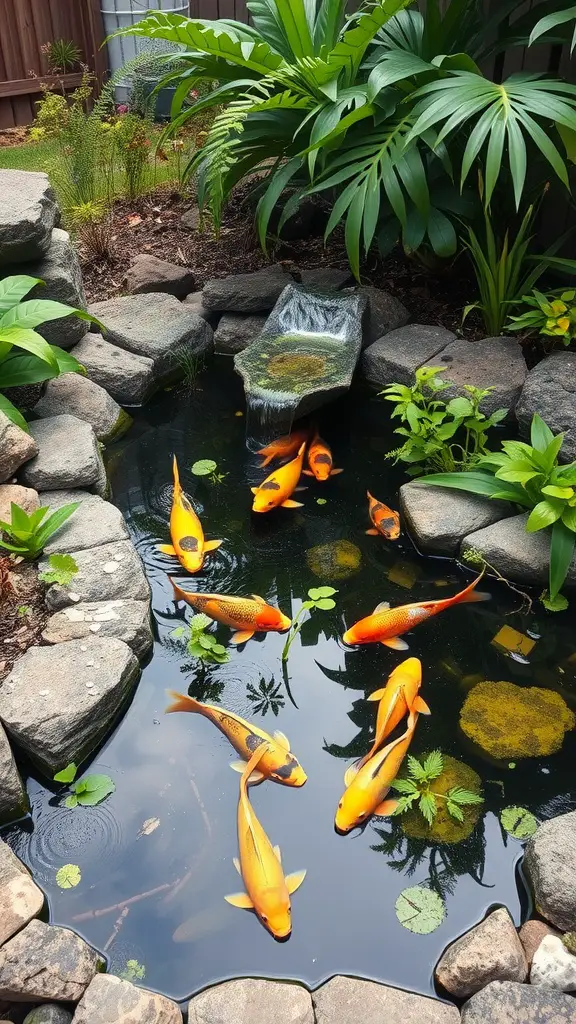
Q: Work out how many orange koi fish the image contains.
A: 11